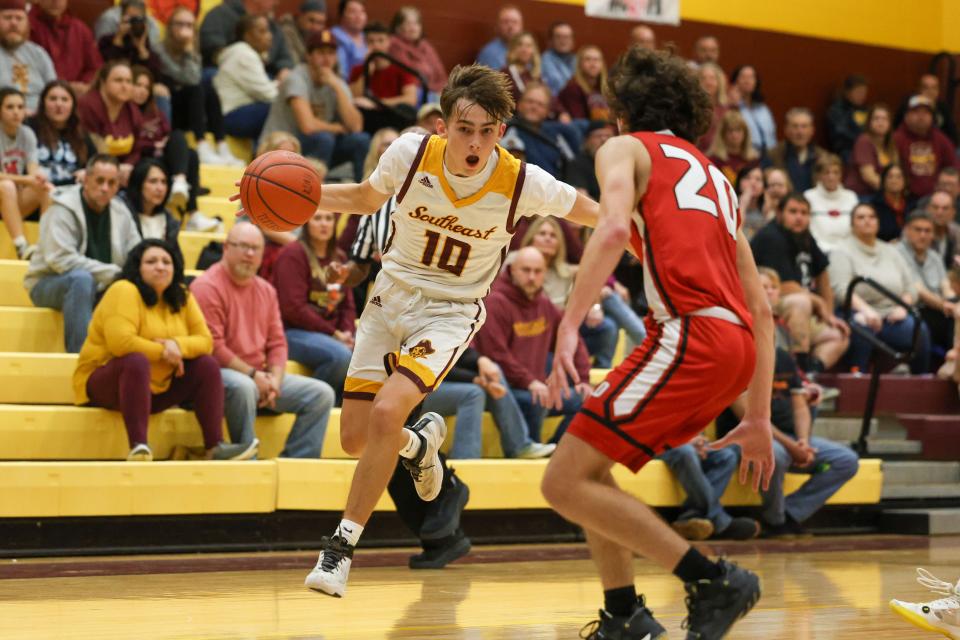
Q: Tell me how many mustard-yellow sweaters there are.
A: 1